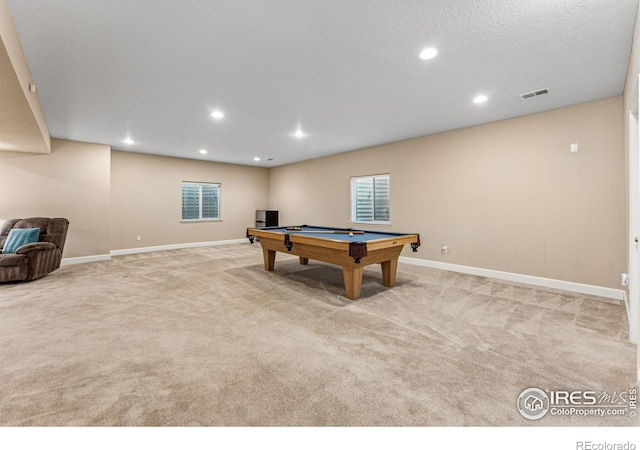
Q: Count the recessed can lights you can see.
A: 7